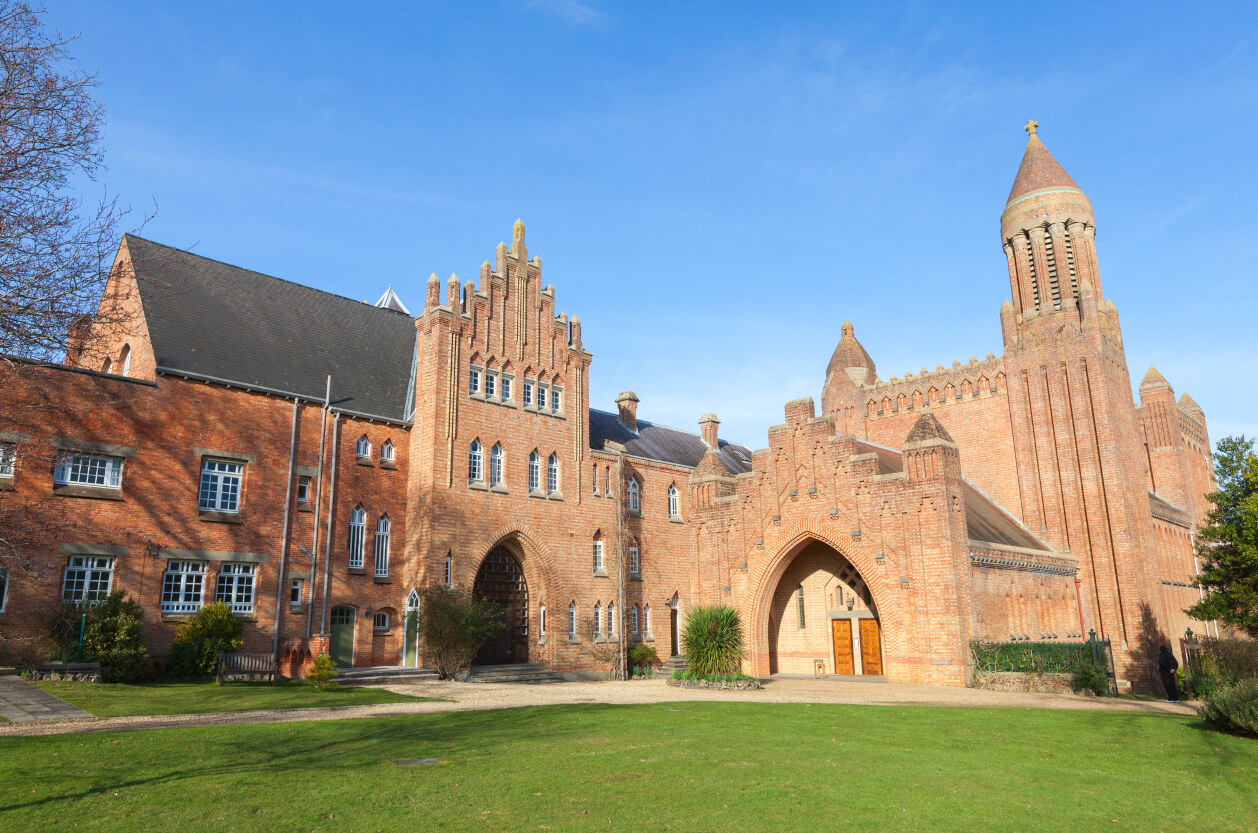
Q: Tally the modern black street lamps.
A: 0